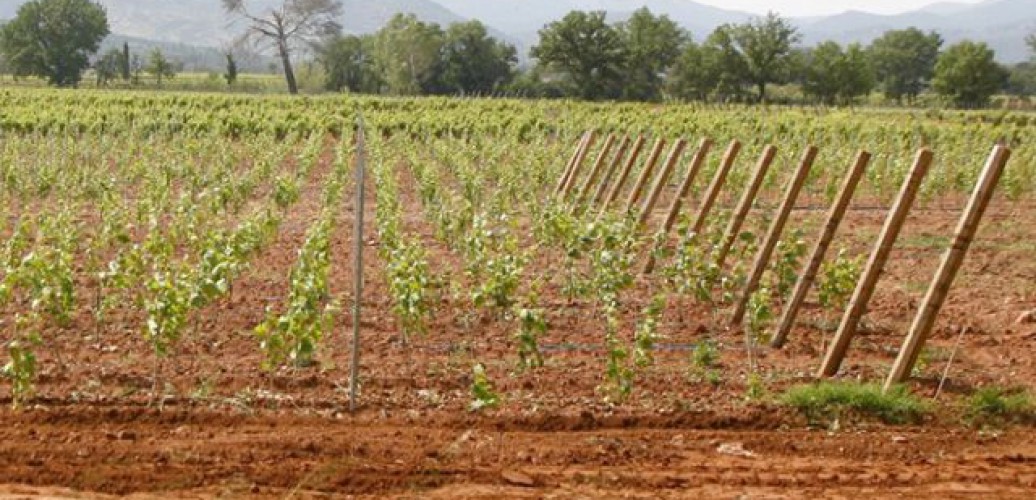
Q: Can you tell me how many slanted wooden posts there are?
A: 14